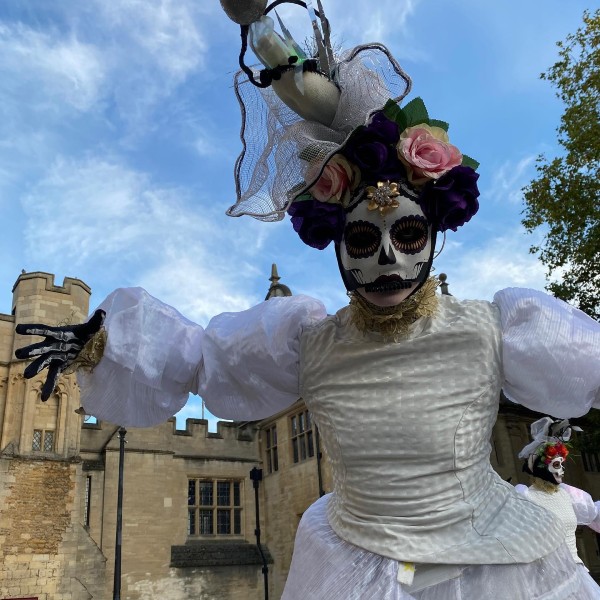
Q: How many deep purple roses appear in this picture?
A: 3